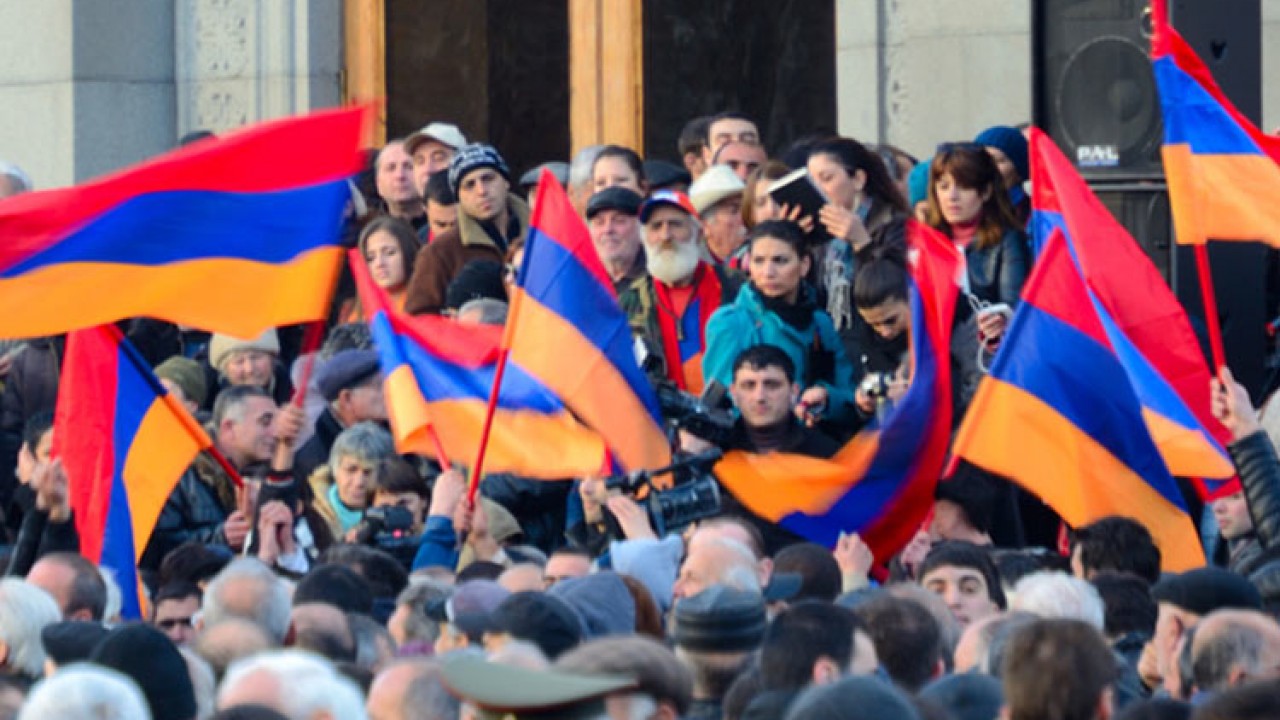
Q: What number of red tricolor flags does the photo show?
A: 8